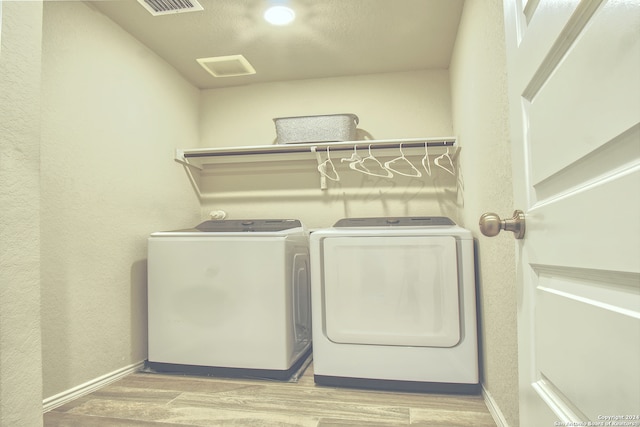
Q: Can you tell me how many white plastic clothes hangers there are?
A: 6